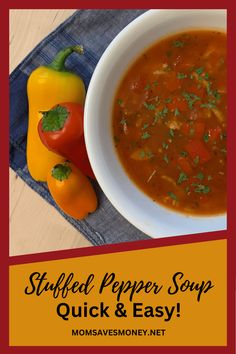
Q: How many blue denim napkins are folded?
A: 1